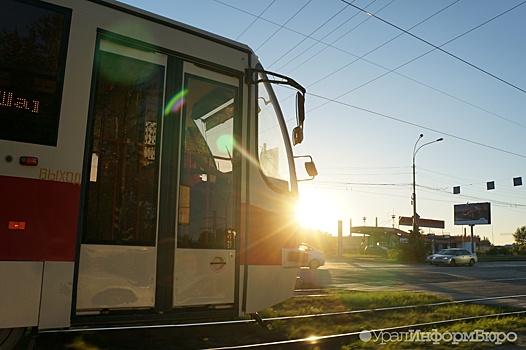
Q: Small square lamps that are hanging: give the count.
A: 3